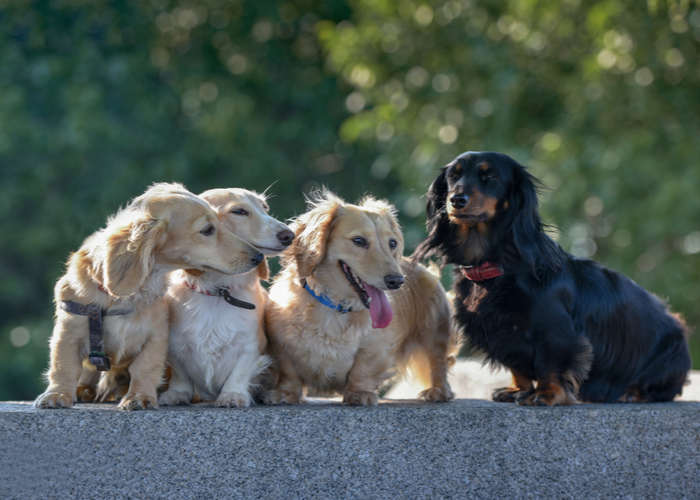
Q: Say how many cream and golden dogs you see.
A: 3